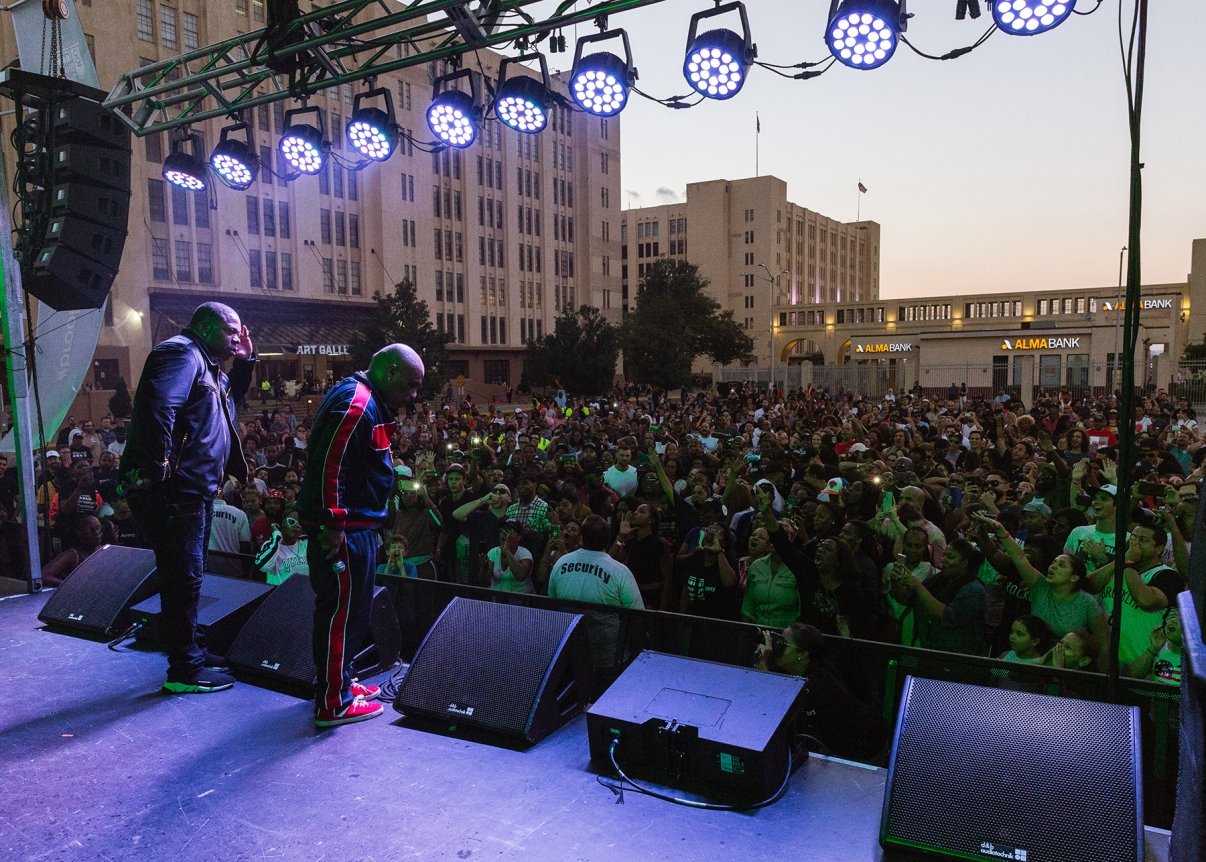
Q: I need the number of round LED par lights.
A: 10